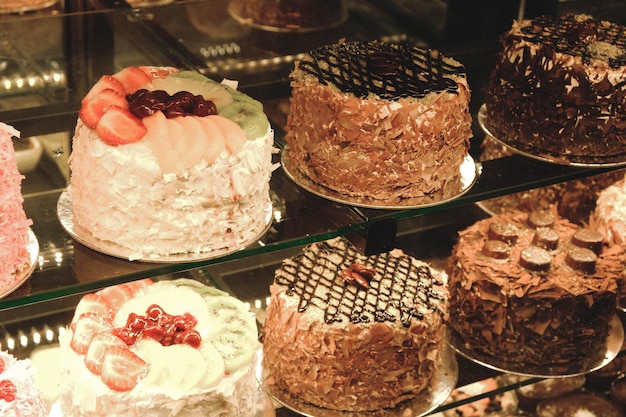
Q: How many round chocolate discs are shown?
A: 7